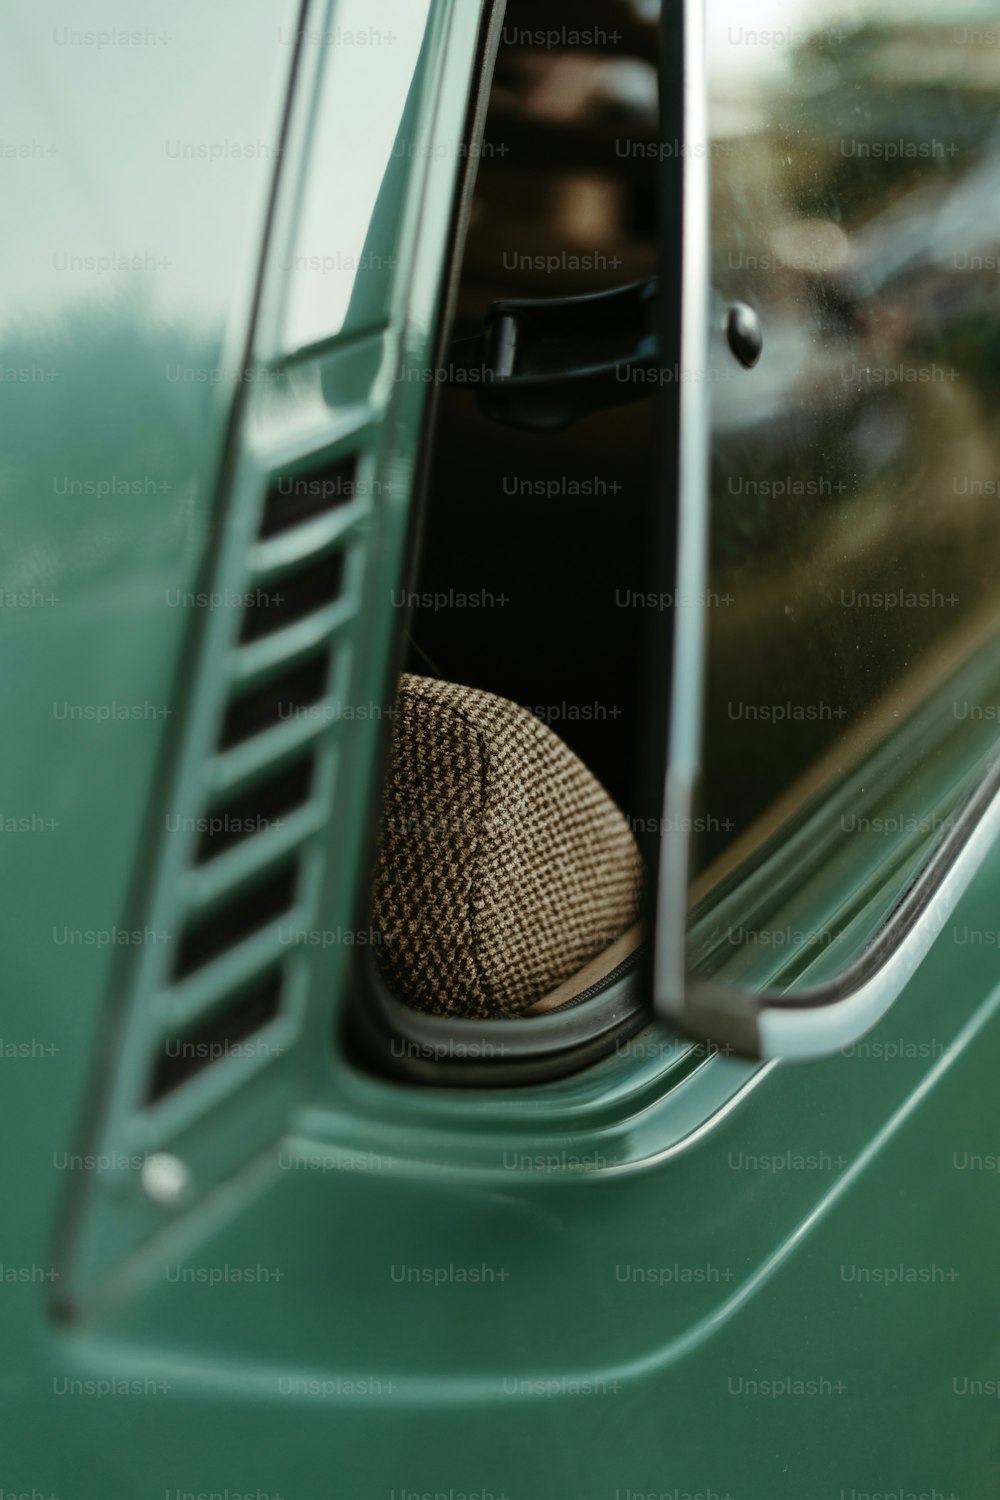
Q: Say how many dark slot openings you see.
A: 6